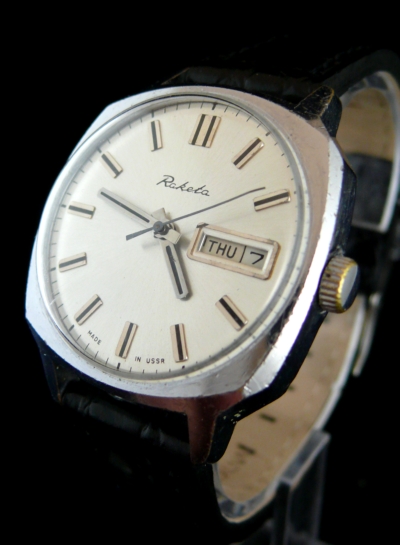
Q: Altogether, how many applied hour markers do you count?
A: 11